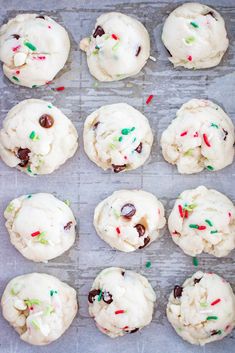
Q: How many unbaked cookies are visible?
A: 12